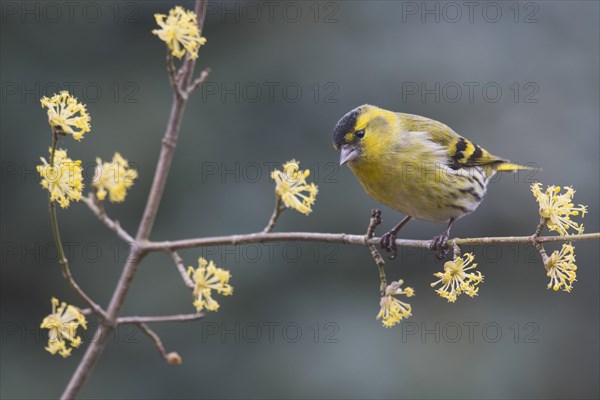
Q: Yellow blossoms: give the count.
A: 11